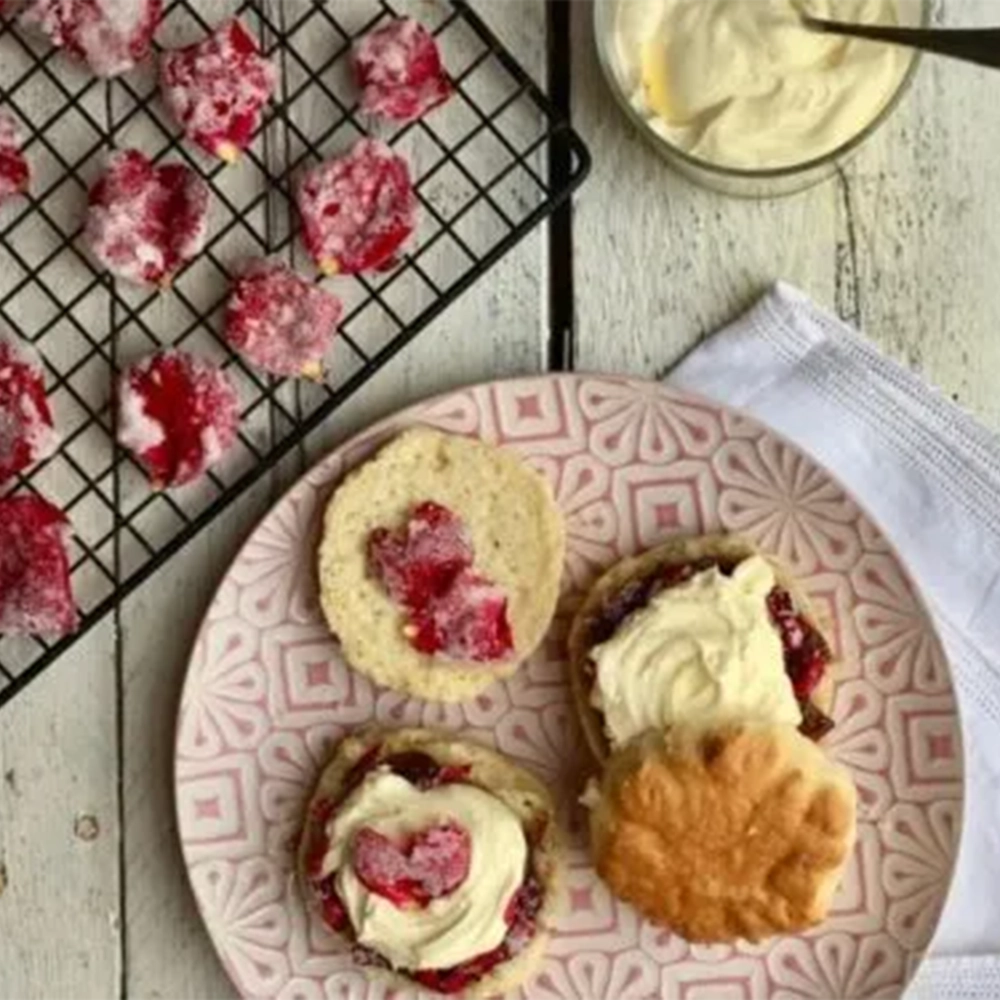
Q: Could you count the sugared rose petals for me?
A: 13